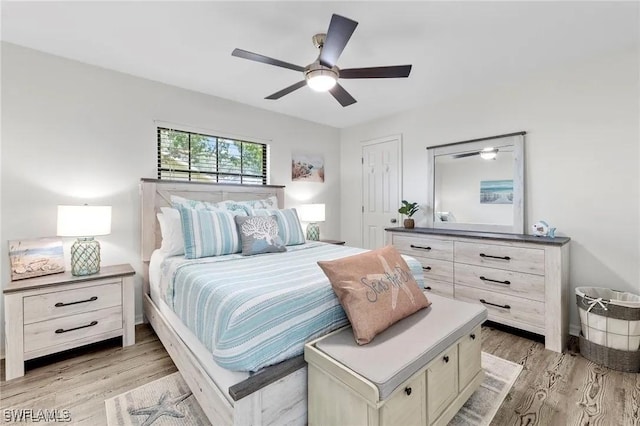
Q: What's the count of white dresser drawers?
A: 6